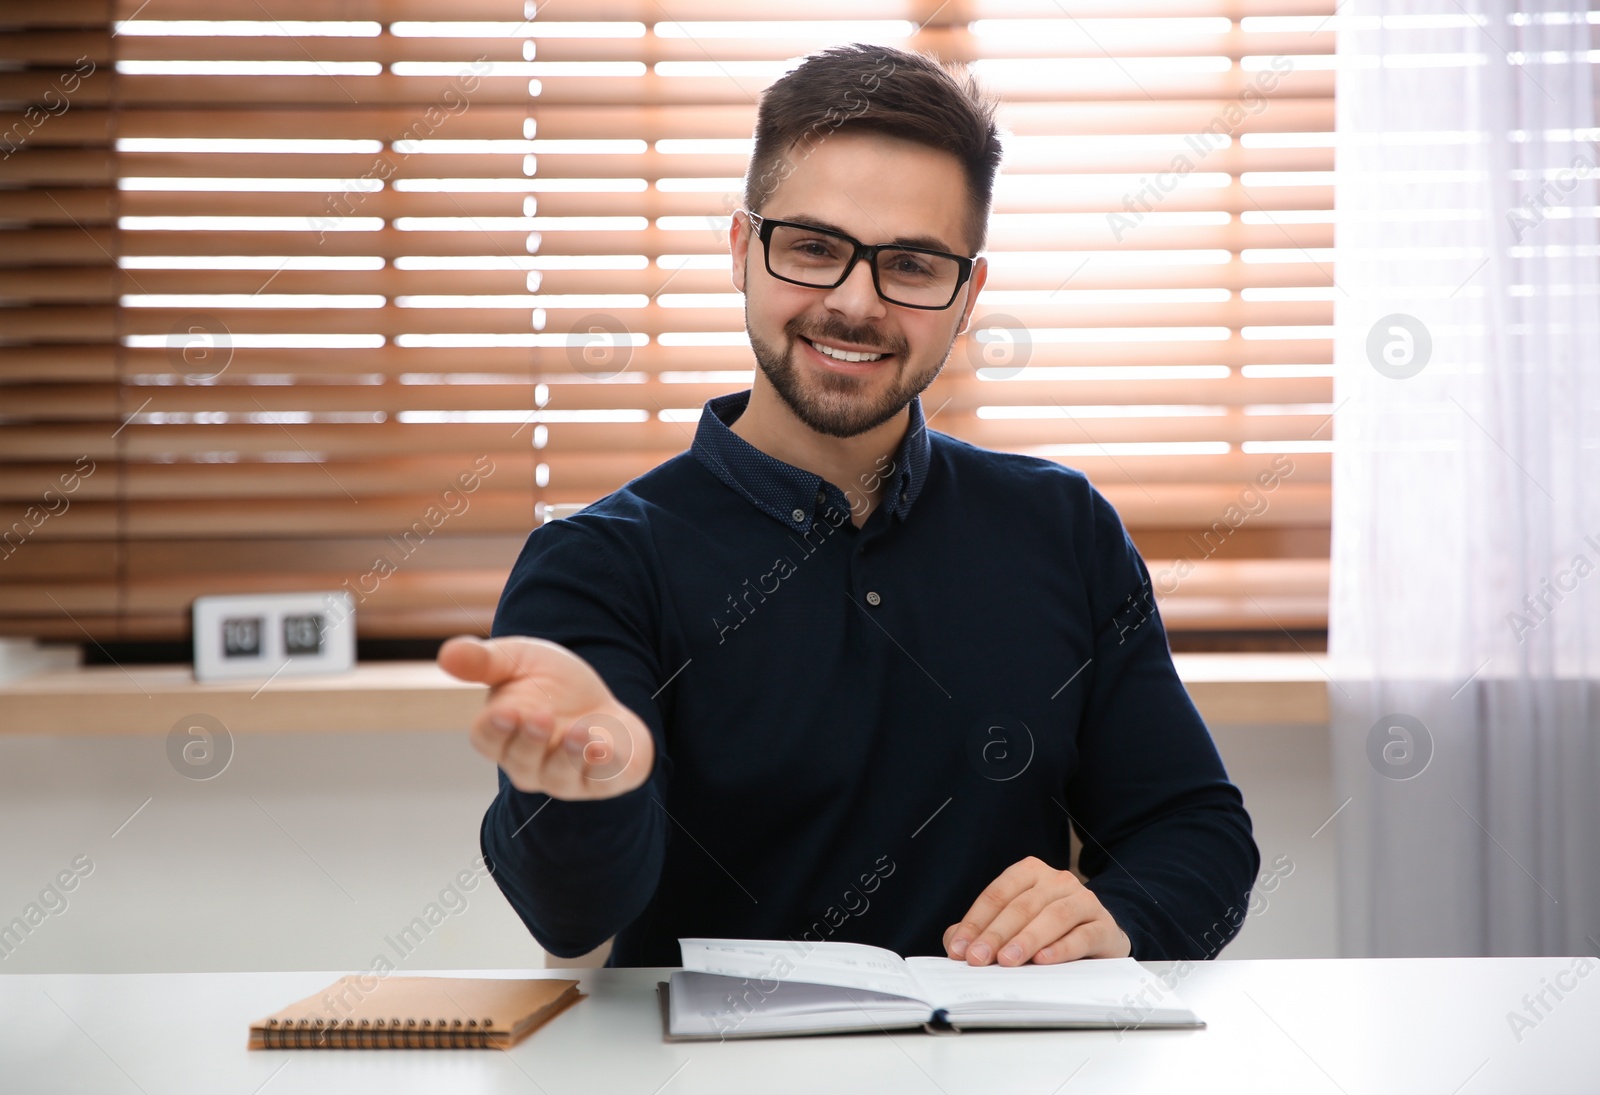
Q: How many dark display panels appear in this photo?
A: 2